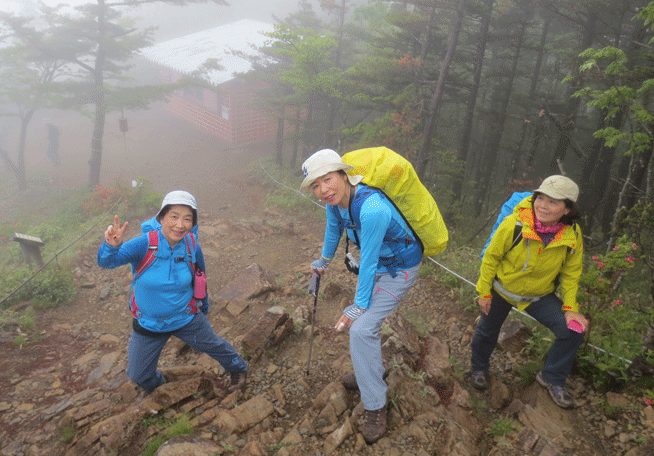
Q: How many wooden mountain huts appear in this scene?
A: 1